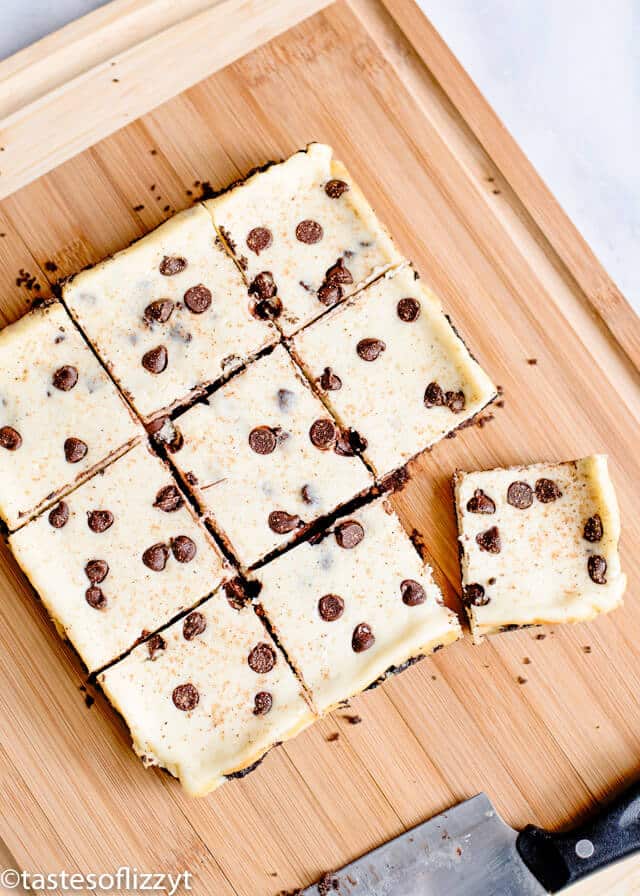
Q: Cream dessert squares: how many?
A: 9